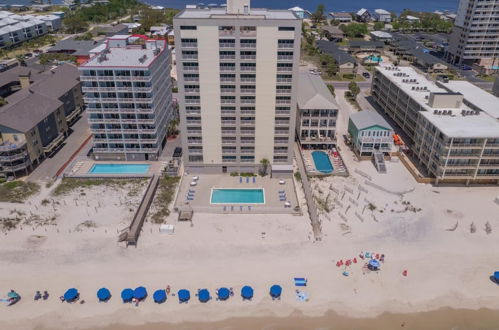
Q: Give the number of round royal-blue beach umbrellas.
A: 11